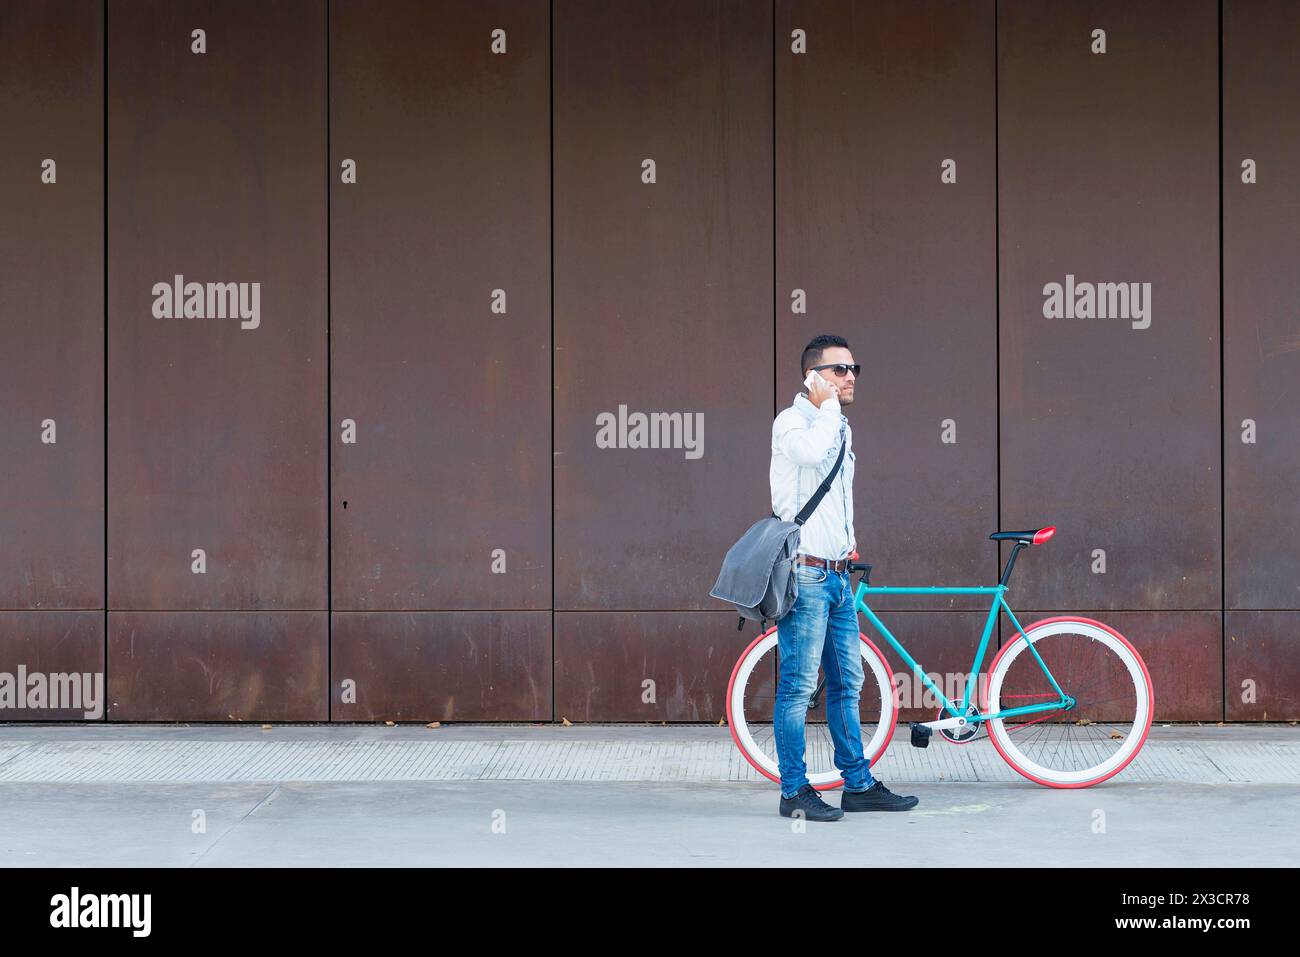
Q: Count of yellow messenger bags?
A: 0